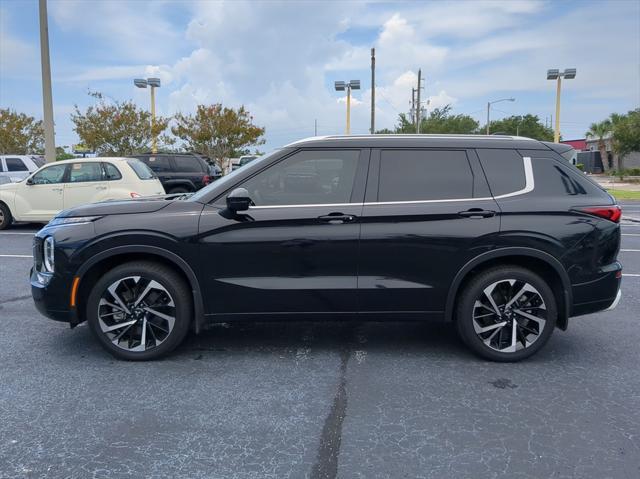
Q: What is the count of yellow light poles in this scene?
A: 3